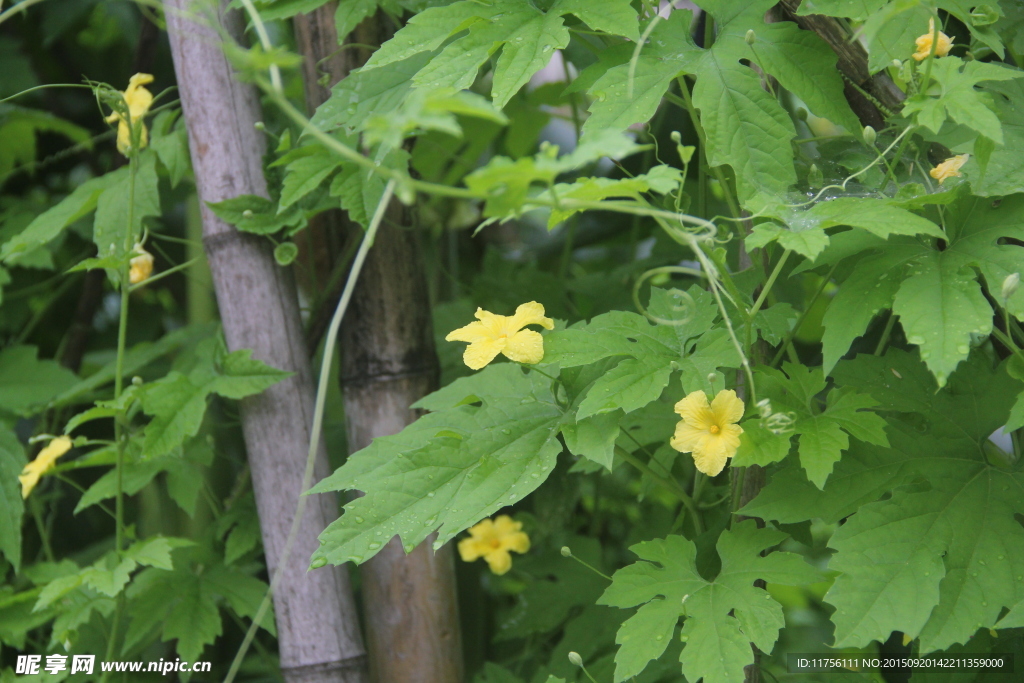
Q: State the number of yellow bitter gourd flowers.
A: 8